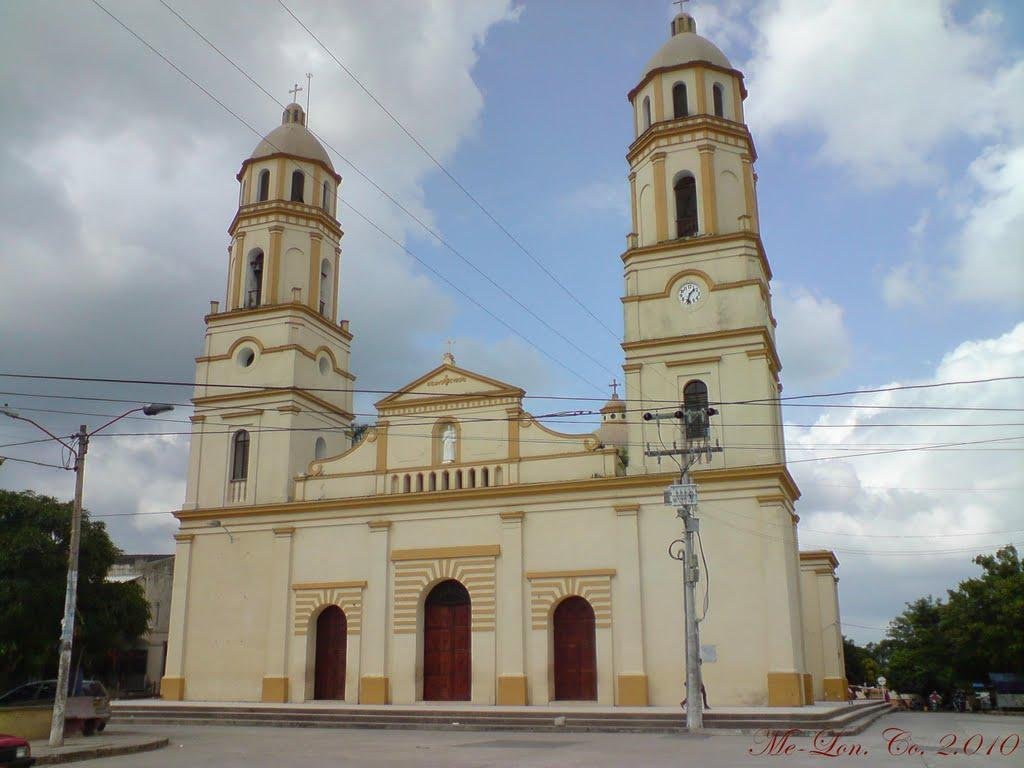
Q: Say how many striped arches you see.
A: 3